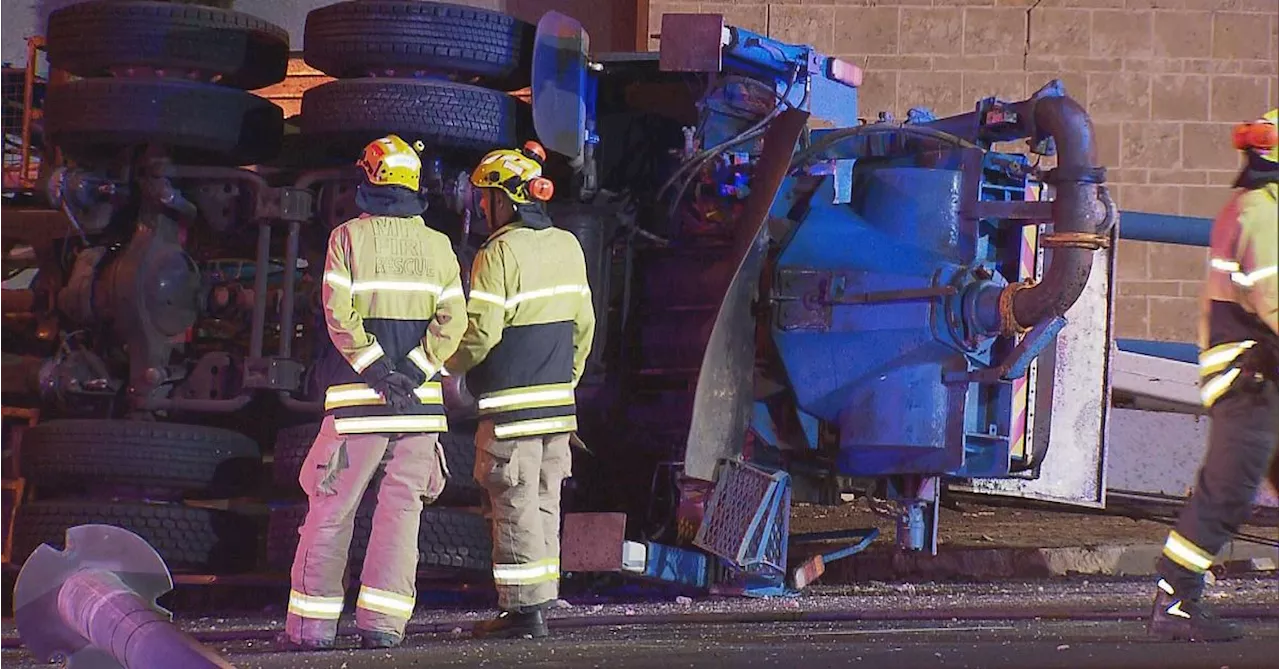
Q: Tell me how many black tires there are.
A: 8